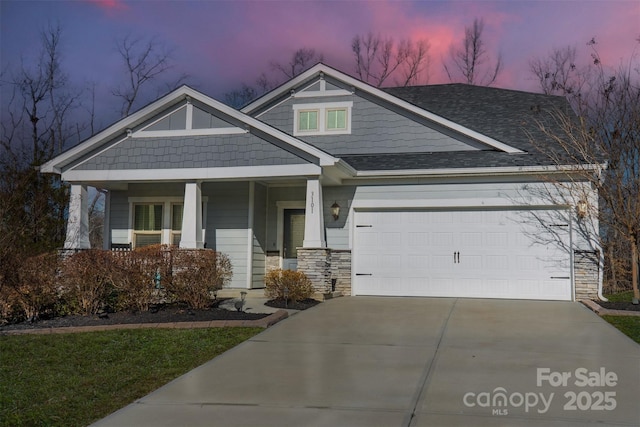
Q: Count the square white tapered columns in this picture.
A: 3